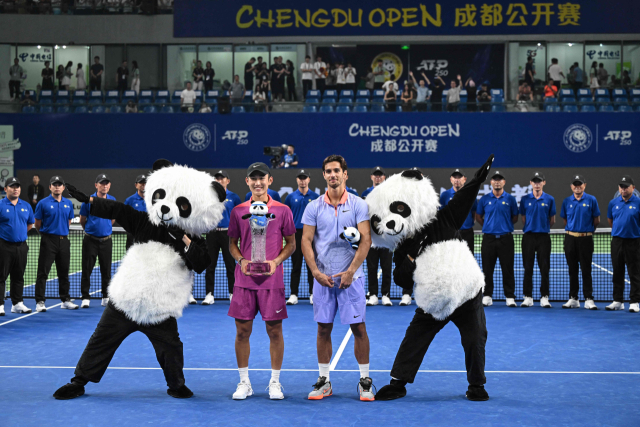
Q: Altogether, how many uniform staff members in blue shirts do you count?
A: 14